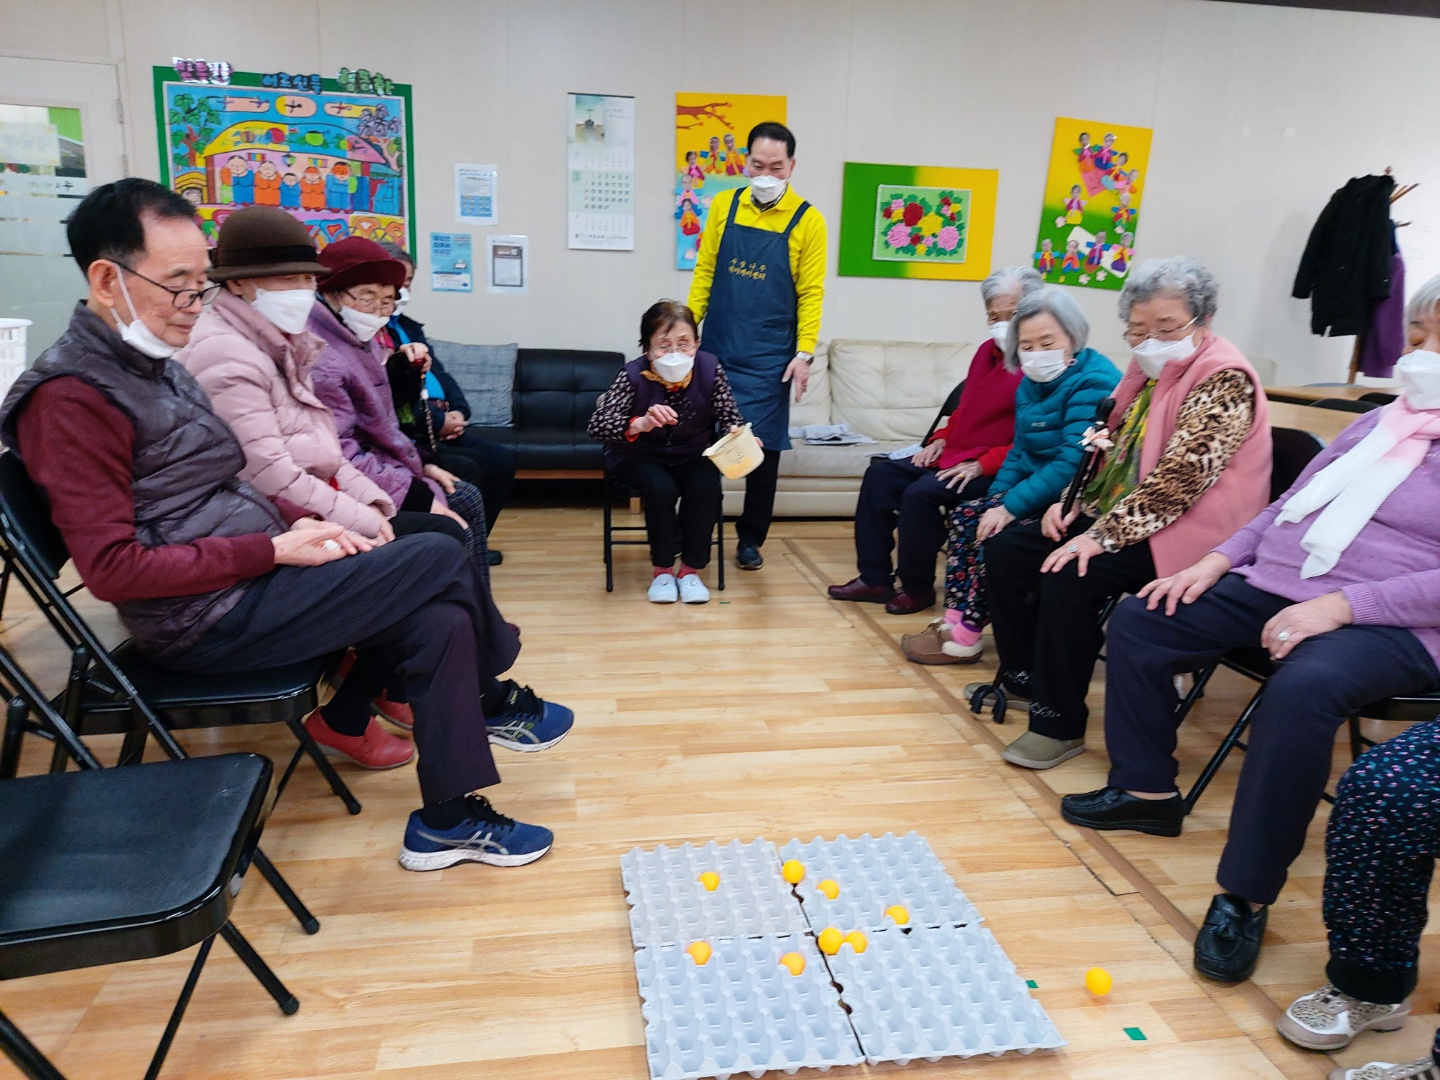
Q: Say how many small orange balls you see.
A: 9